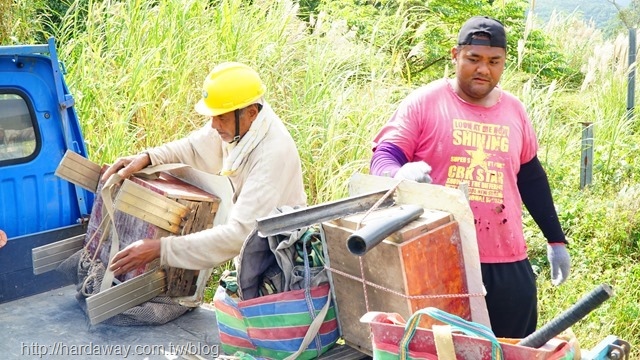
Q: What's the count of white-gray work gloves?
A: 2